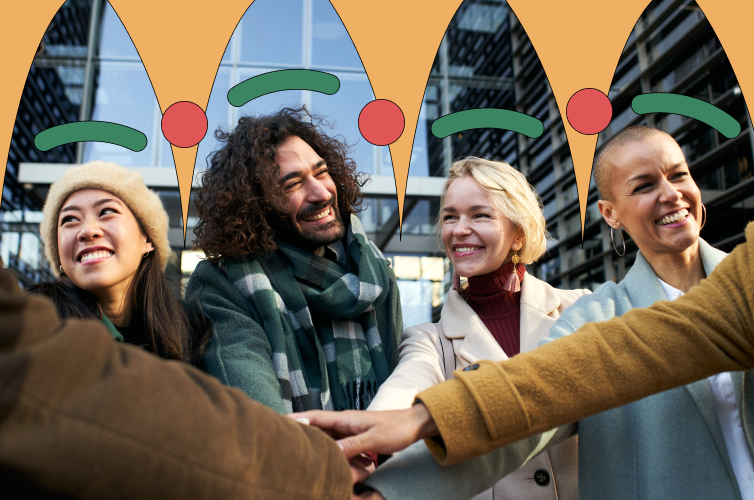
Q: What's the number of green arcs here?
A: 4